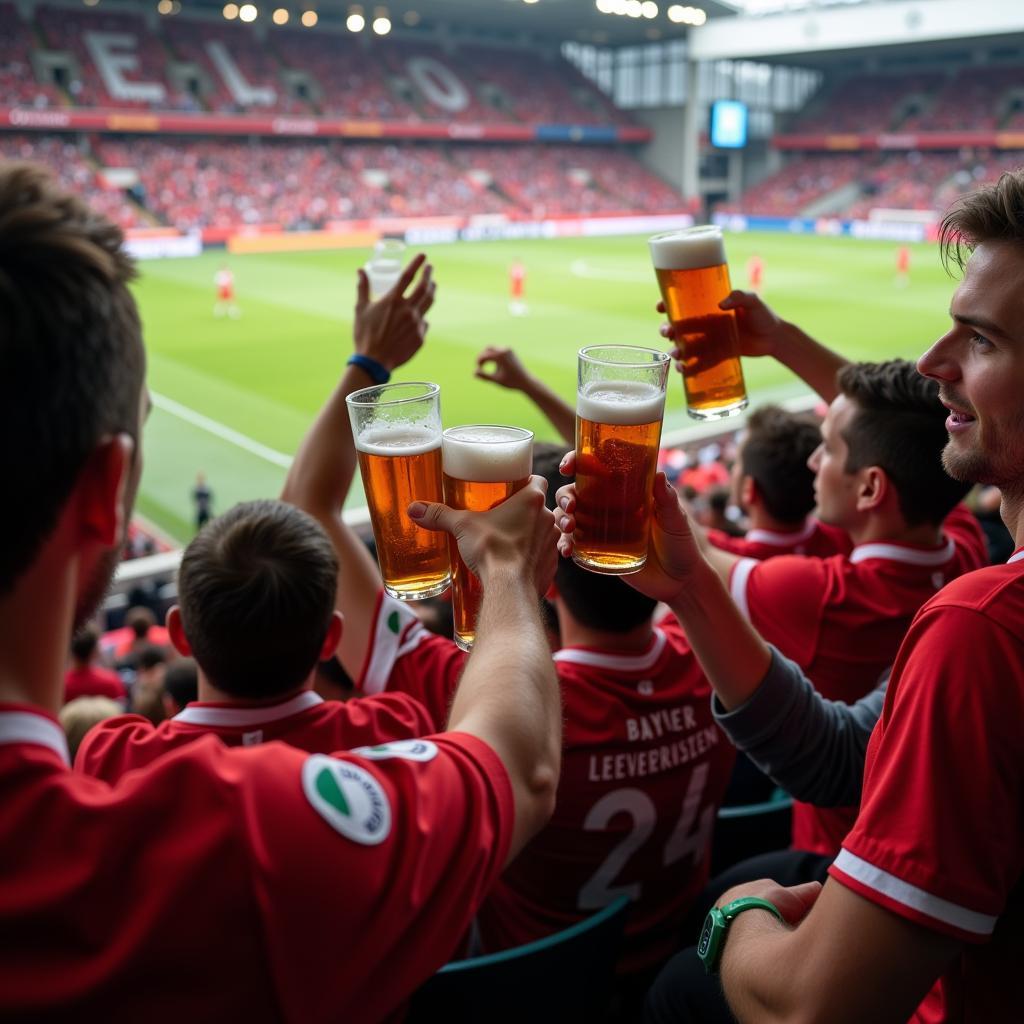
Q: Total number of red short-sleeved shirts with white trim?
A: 6